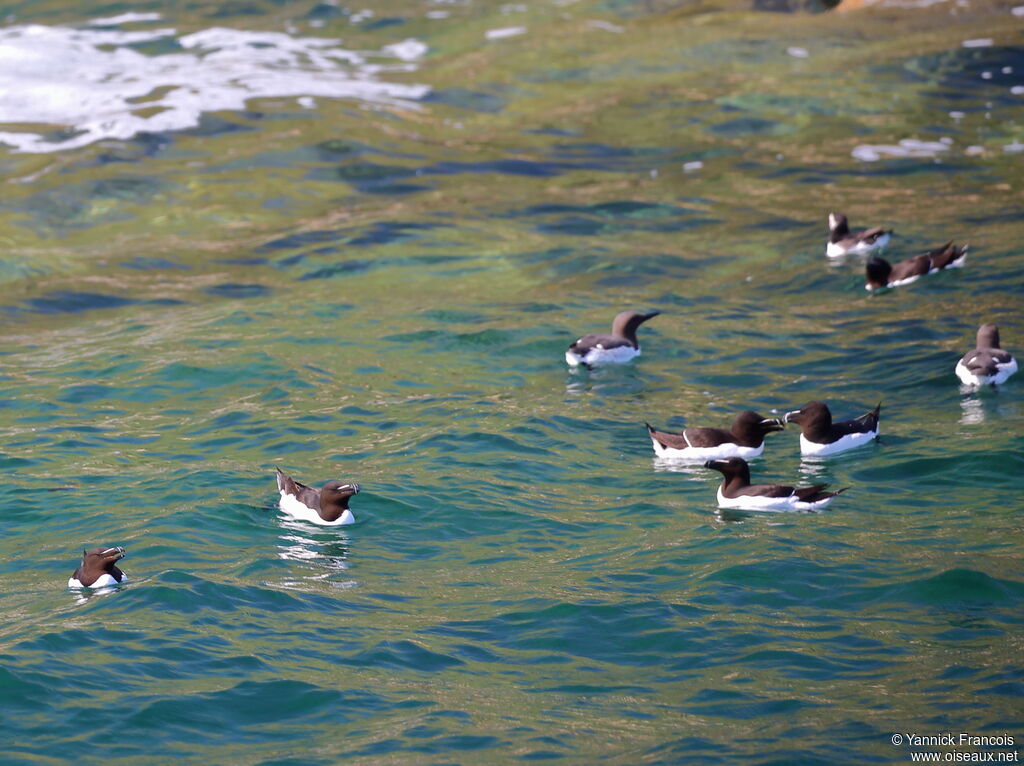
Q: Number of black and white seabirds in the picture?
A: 9